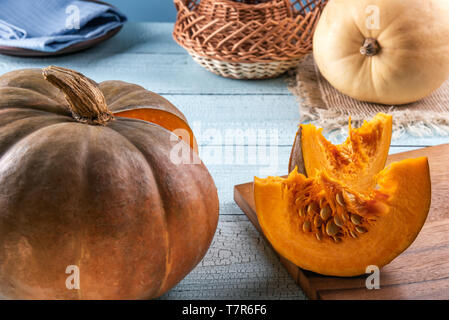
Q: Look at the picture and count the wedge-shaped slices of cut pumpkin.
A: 2